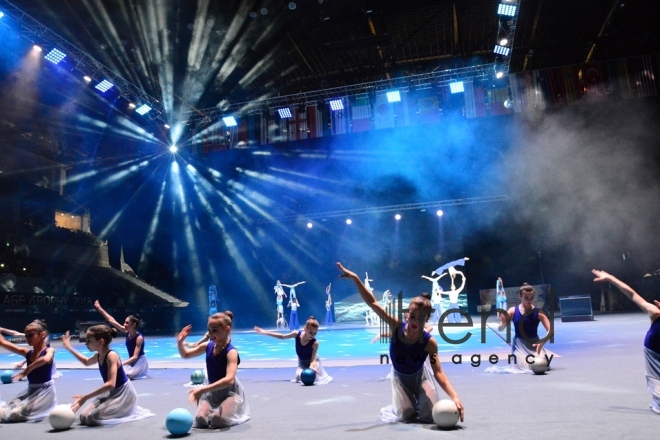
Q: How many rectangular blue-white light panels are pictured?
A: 10